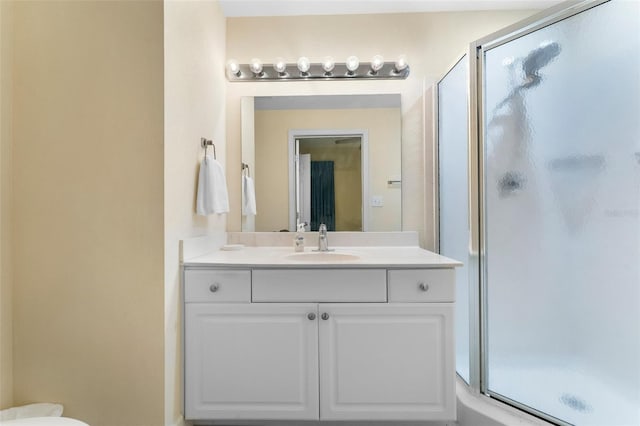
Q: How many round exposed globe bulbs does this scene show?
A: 8